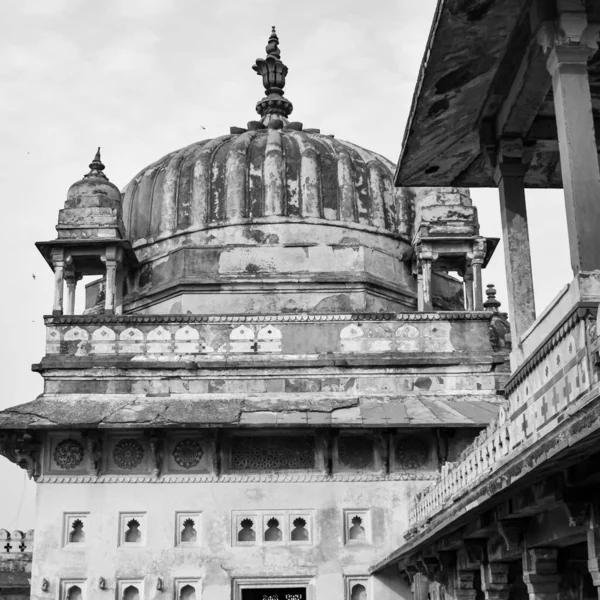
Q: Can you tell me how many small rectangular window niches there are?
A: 11